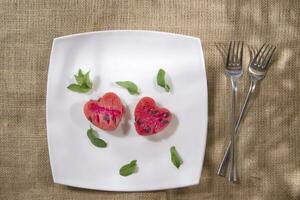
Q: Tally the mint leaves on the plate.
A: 6